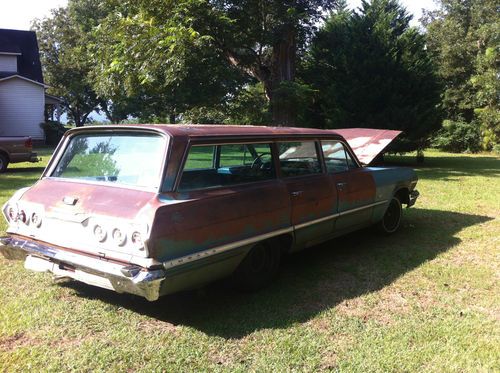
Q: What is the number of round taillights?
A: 6